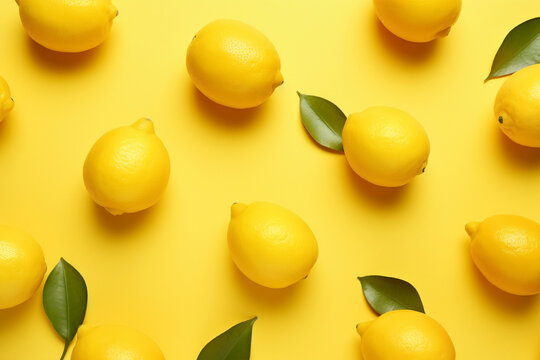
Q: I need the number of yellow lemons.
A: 12